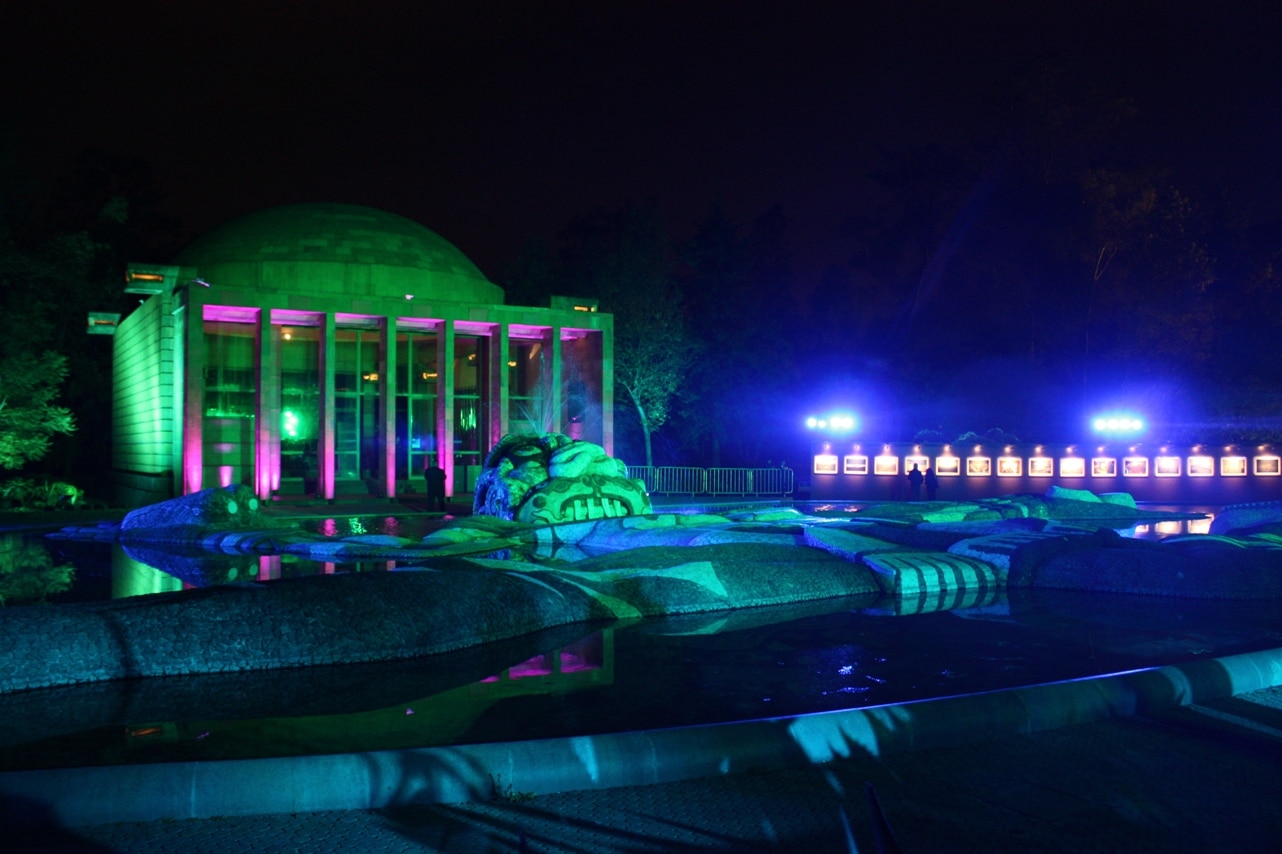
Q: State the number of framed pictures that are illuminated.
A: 15